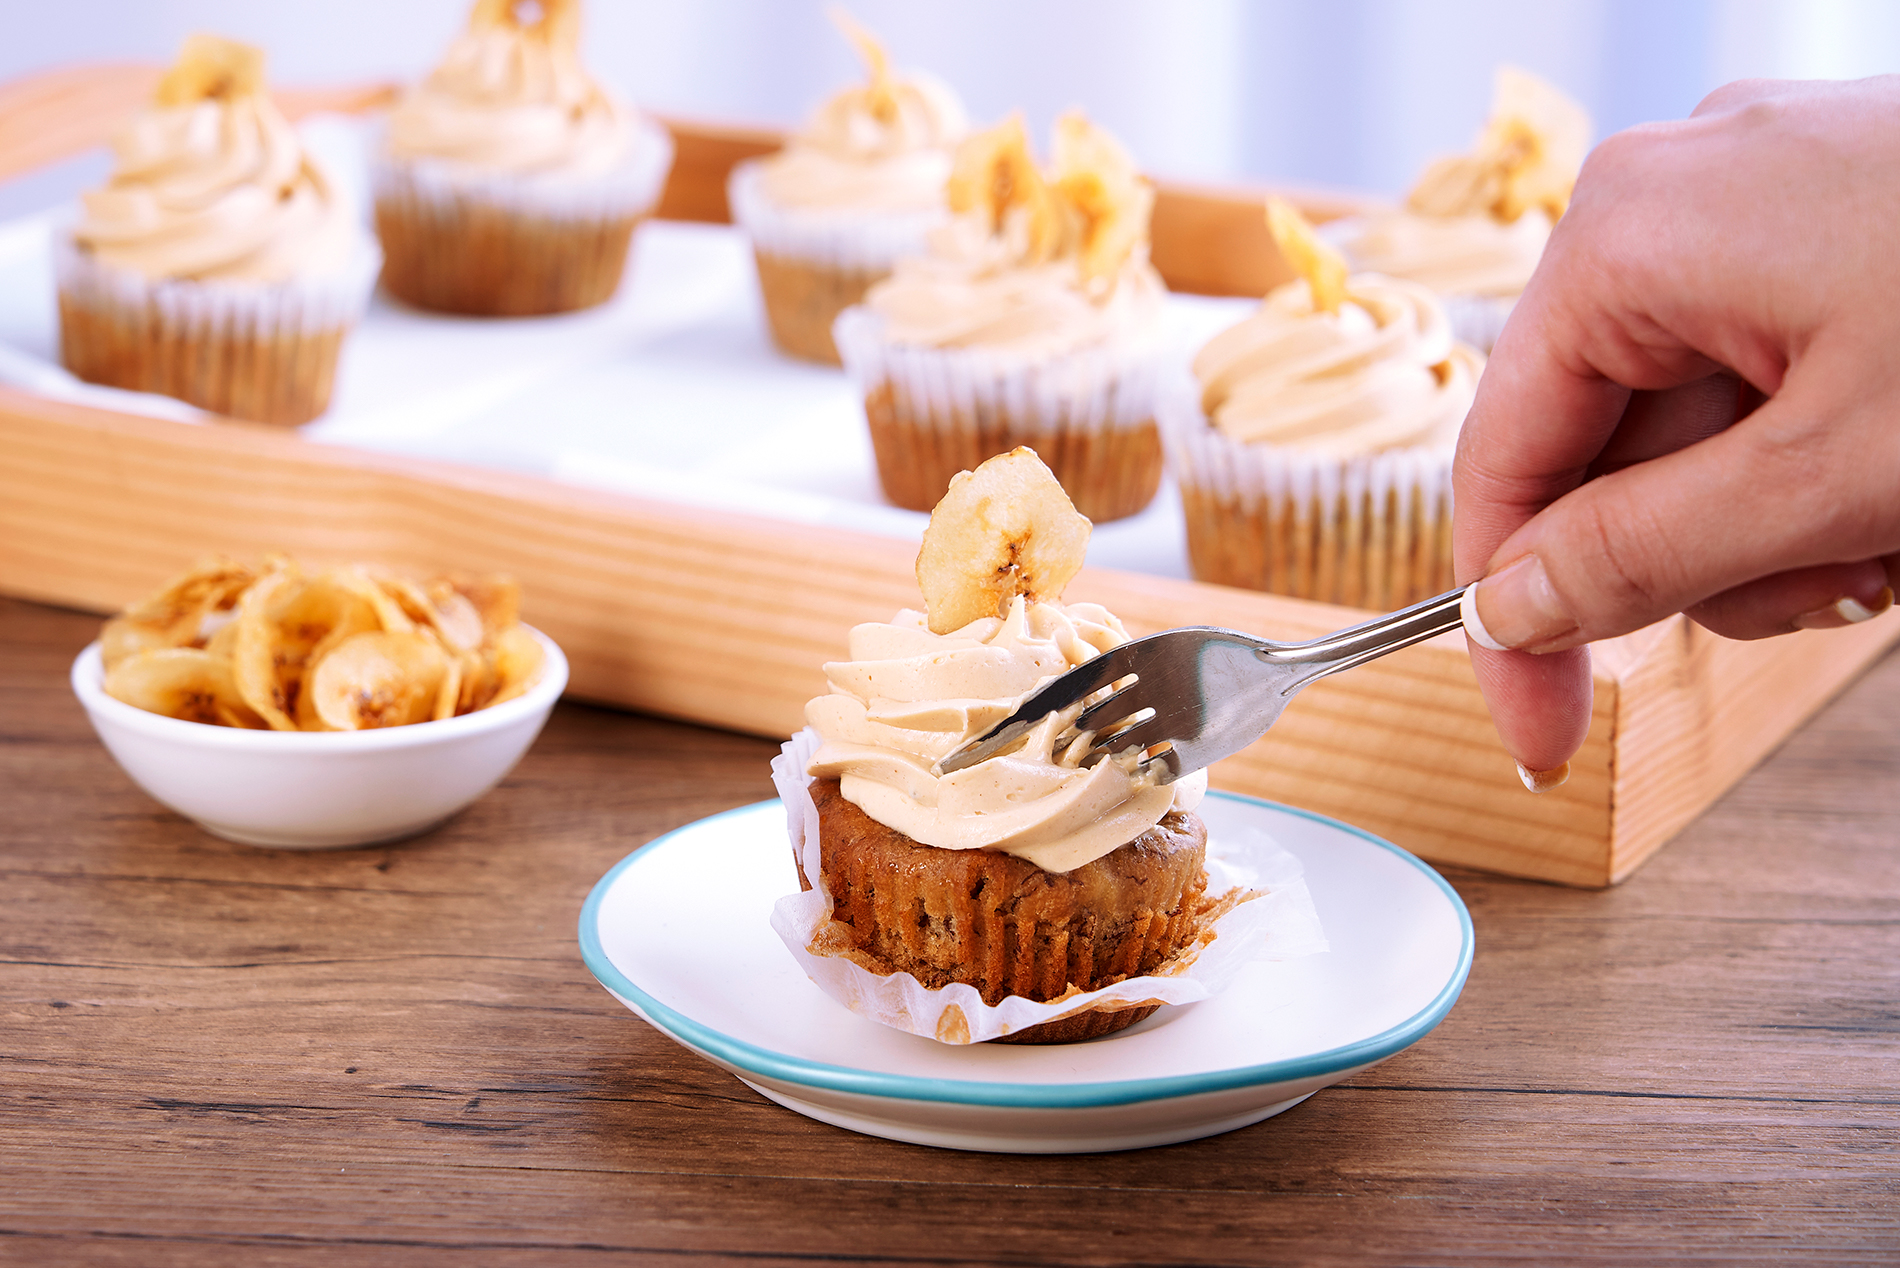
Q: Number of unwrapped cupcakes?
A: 1